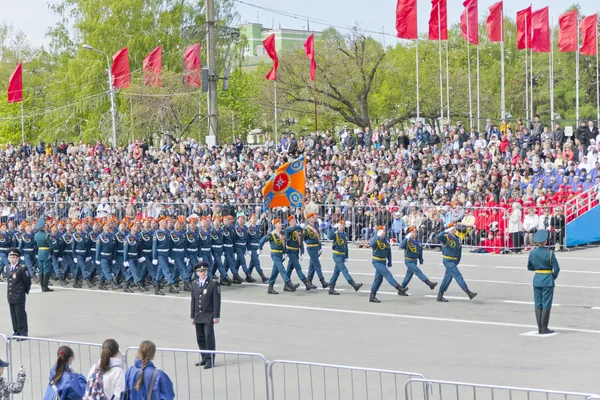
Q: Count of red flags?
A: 14